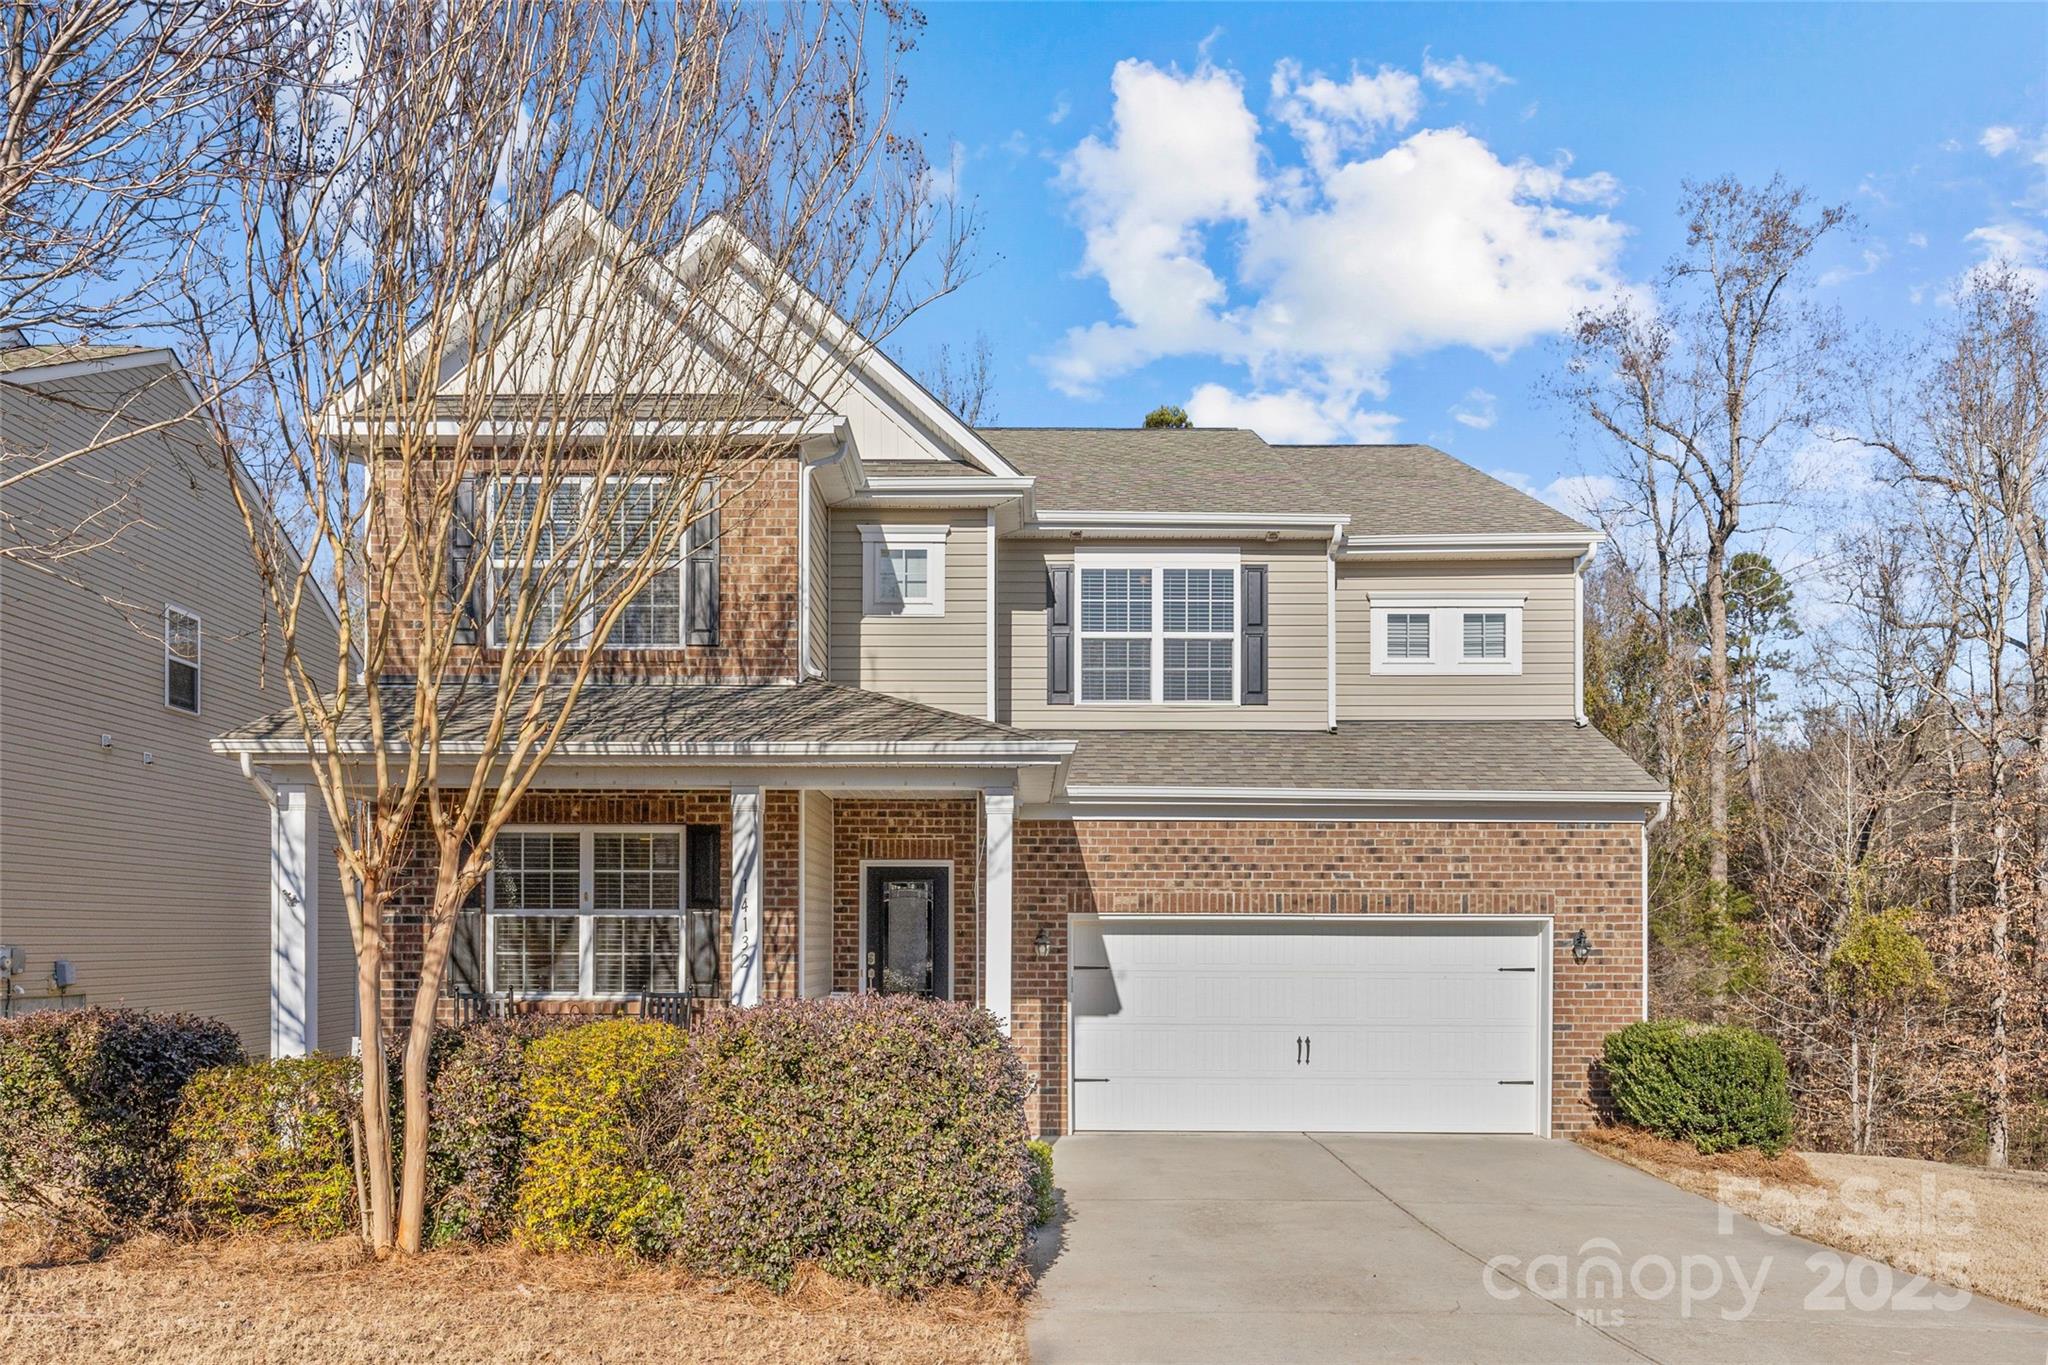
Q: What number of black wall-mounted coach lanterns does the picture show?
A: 2